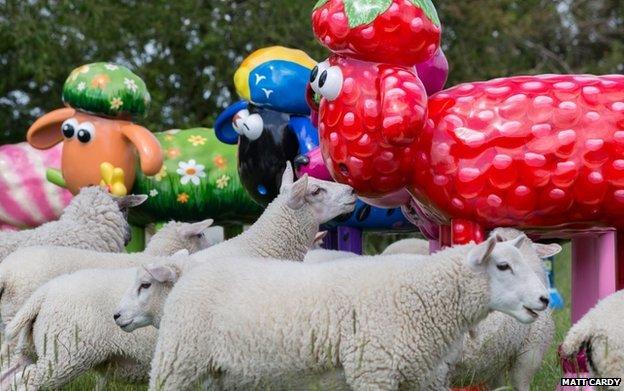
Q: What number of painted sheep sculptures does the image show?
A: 5